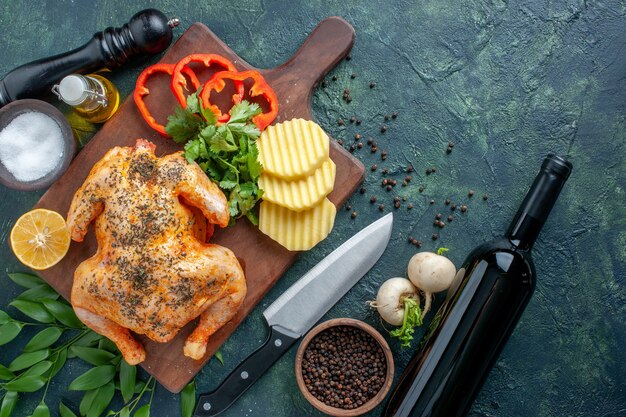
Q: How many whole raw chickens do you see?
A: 1